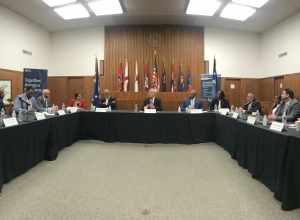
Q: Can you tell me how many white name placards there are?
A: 11